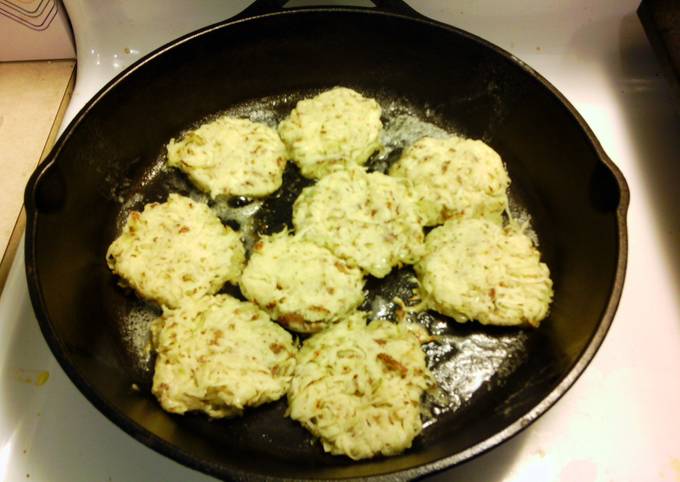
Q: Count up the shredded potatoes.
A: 9